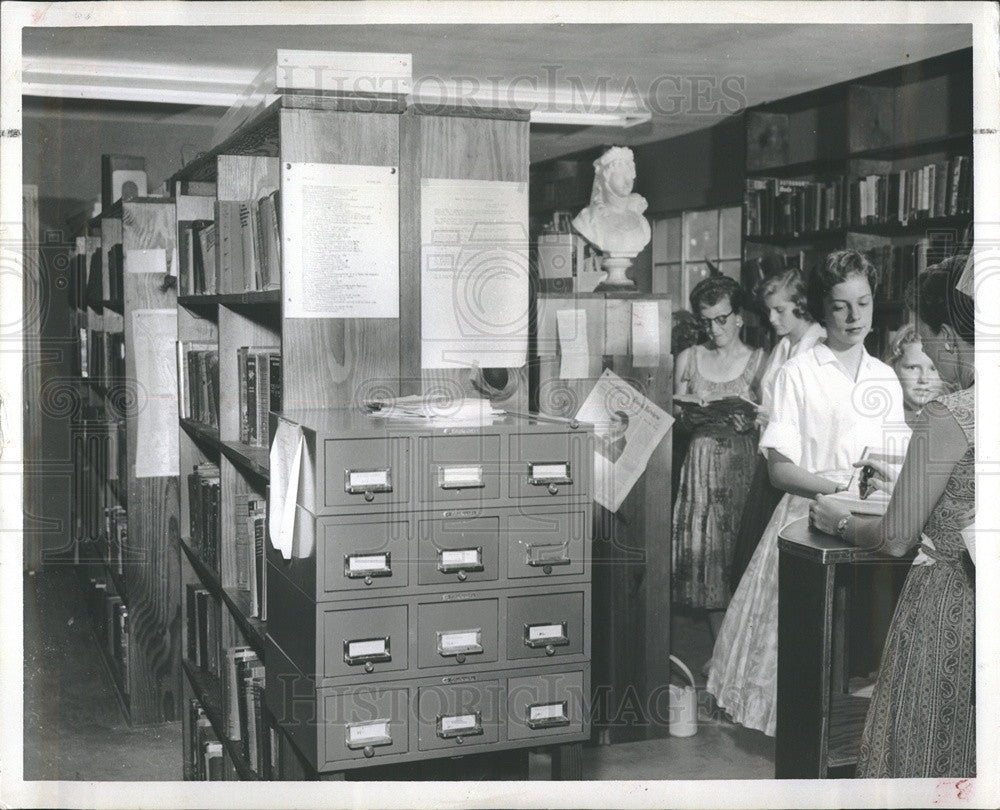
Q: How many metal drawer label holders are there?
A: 12